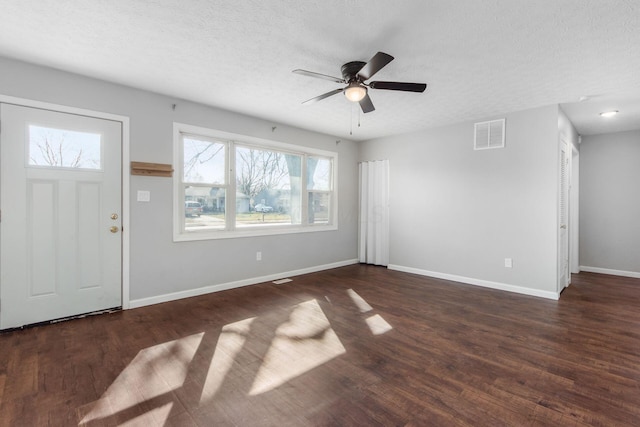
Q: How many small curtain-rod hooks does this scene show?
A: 3